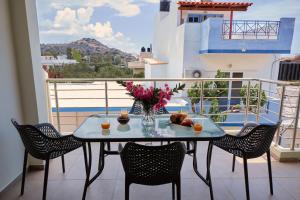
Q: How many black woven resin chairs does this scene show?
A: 4